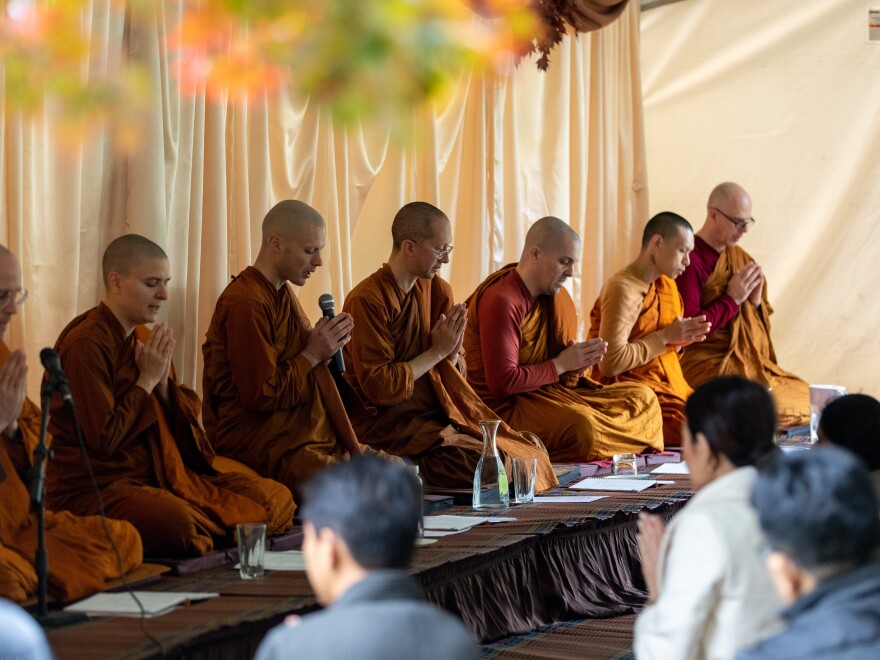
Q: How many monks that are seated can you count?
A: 7